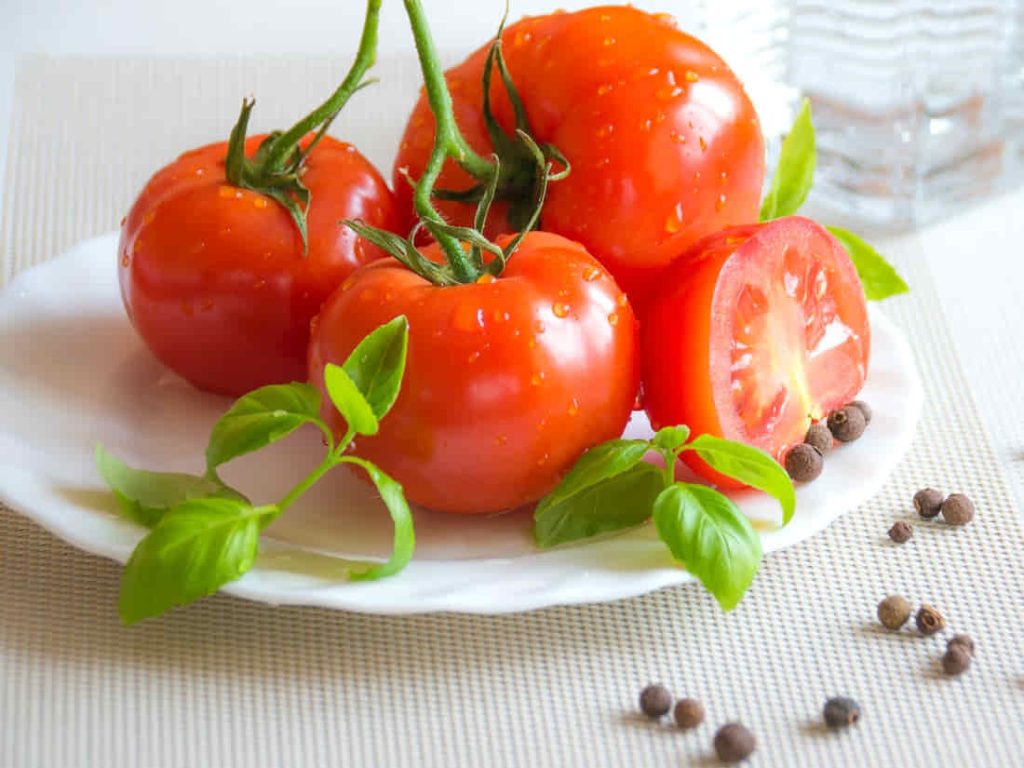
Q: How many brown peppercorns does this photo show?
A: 15